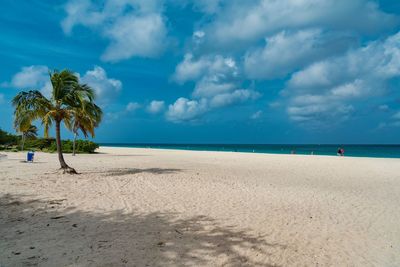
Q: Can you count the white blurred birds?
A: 0